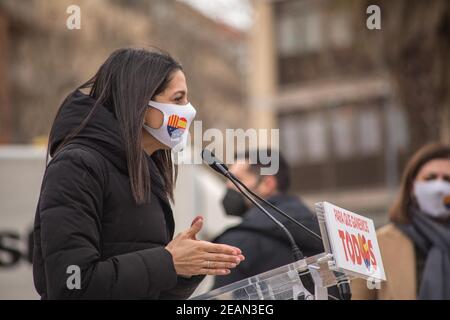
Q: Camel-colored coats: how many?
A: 1